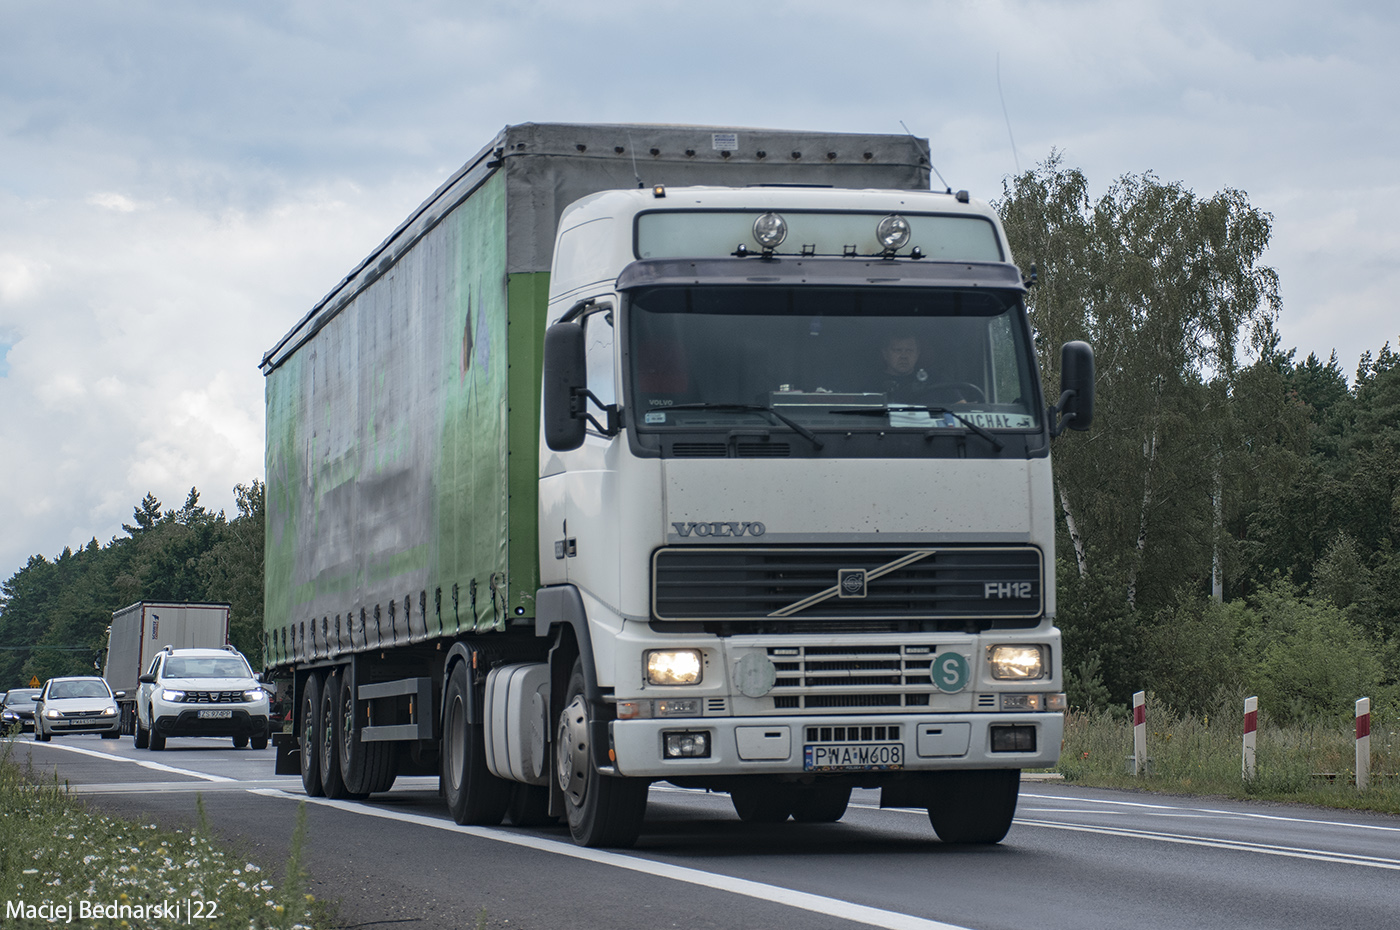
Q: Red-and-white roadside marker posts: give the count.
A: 3